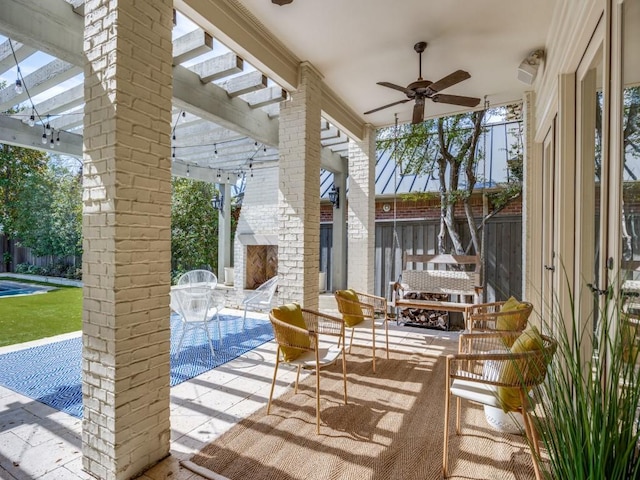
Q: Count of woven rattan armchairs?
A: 4